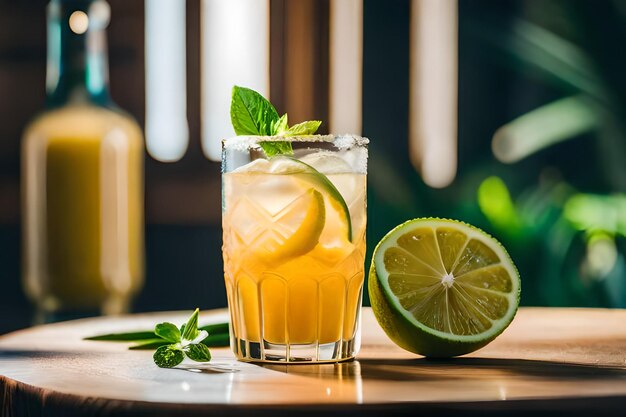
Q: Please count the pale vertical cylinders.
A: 4